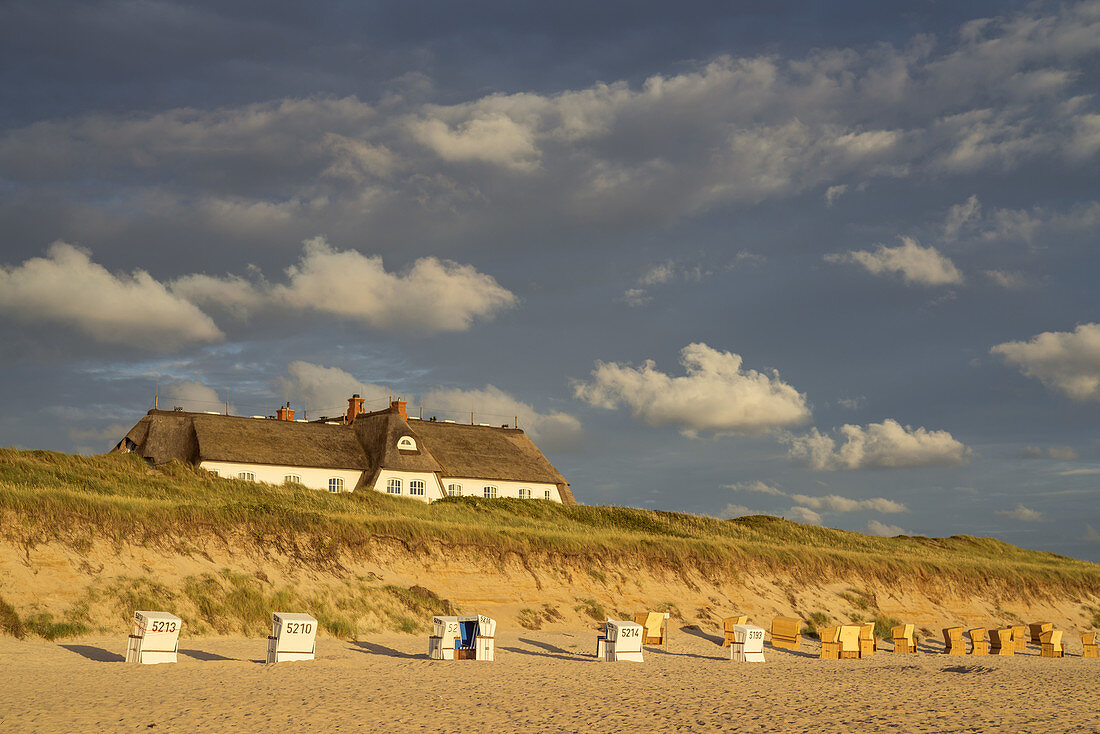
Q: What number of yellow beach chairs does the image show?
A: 14